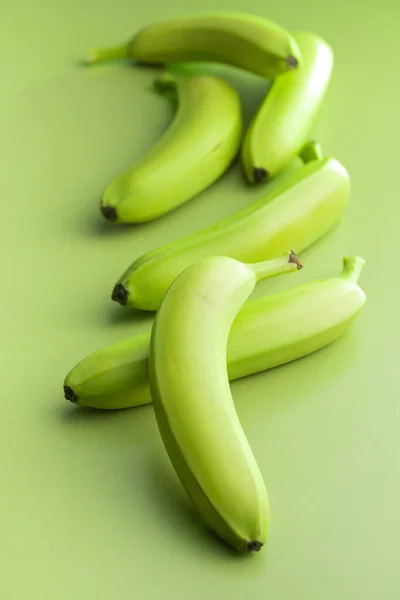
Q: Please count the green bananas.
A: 6